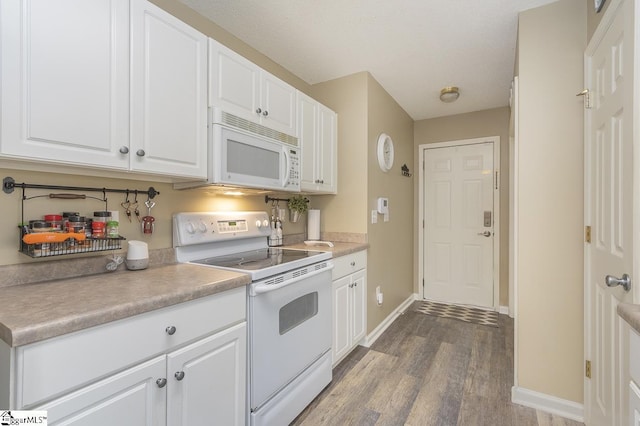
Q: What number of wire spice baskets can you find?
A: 1